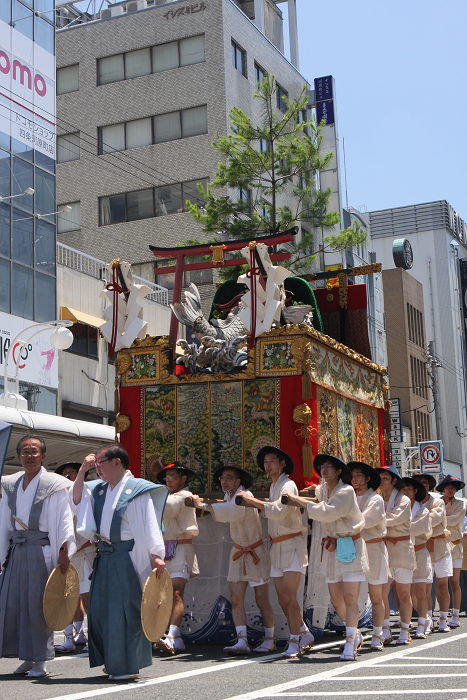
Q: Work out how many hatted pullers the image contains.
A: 10